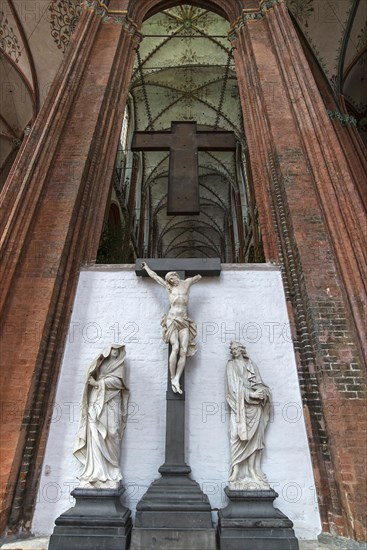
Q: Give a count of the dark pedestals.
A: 3